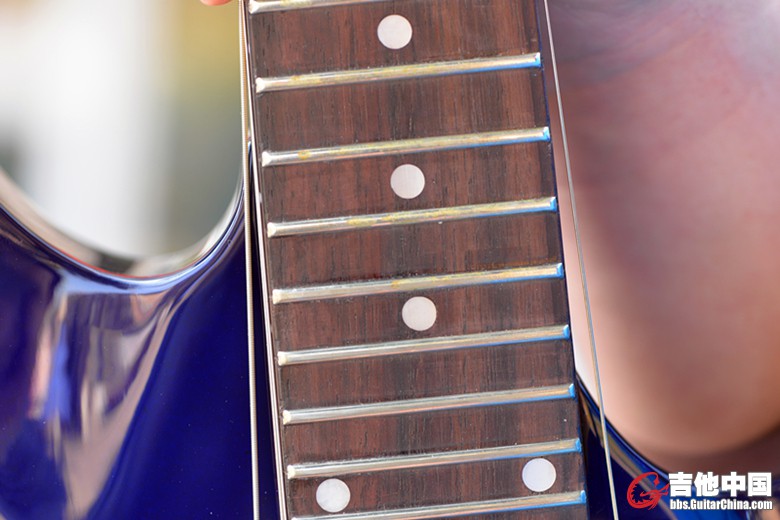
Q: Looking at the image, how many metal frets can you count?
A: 9